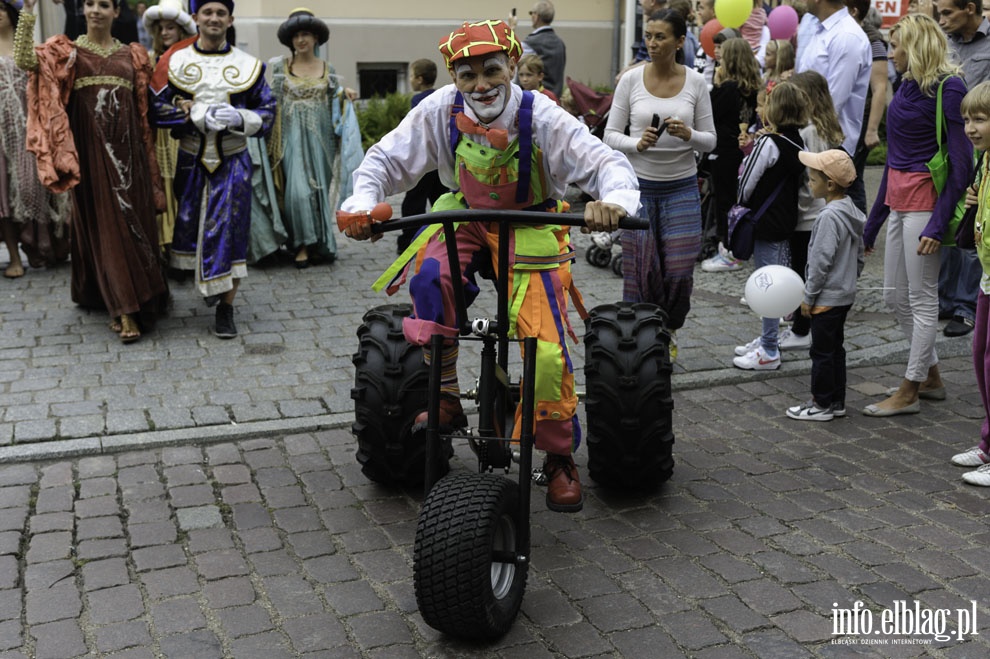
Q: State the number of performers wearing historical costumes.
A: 5